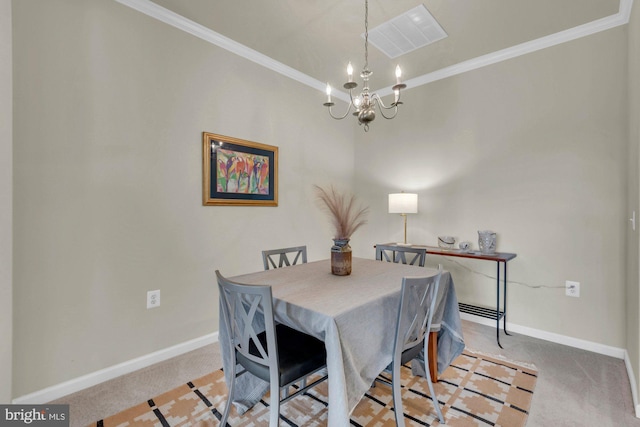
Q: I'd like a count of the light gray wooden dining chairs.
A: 4